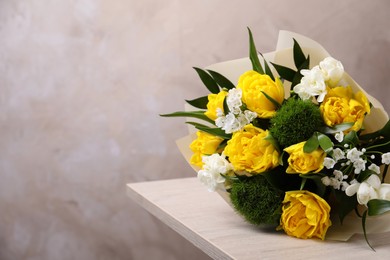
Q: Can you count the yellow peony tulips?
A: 7